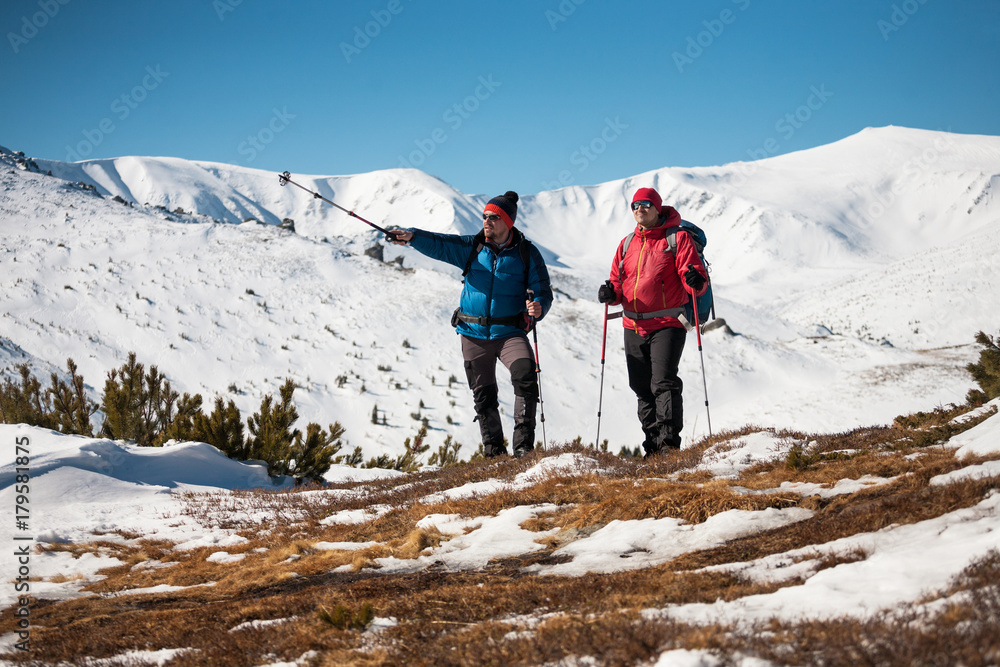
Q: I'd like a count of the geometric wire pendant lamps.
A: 0